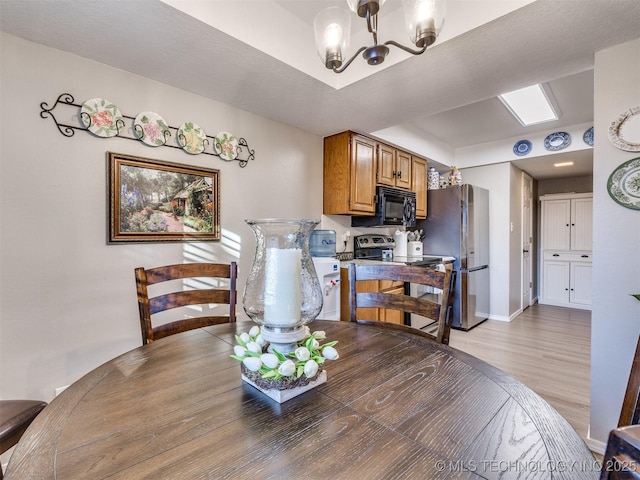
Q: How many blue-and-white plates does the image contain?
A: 3